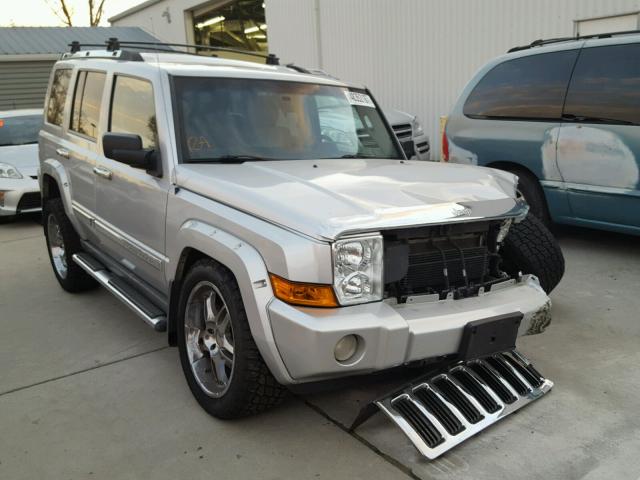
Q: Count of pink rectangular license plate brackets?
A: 0